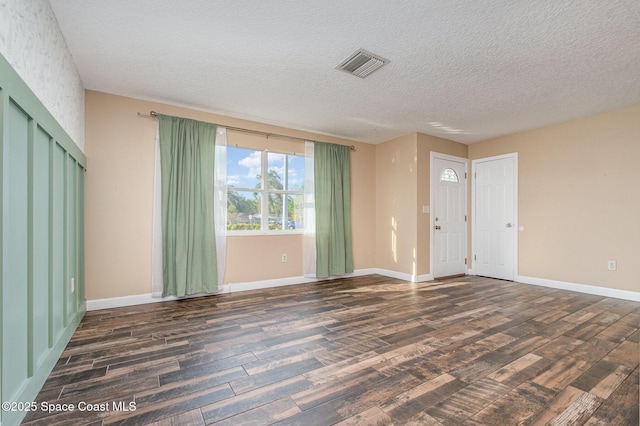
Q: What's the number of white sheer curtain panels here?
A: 2